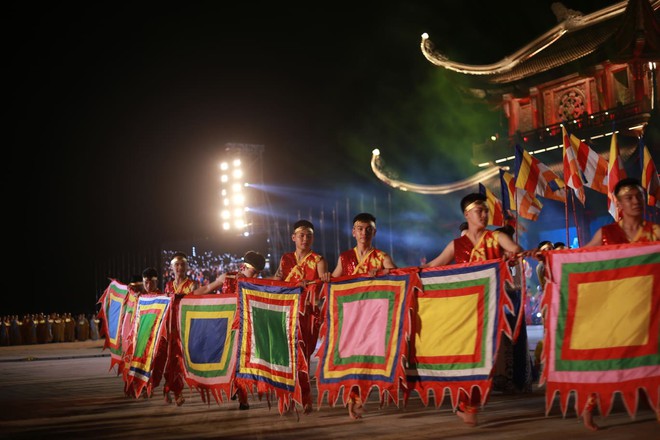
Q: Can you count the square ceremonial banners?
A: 8